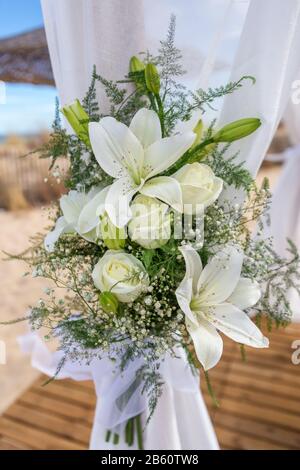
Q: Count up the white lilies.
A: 3